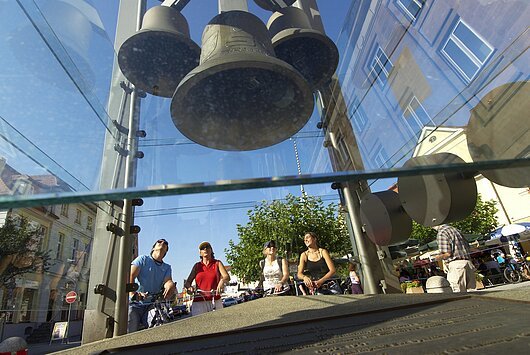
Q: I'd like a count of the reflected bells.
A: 1